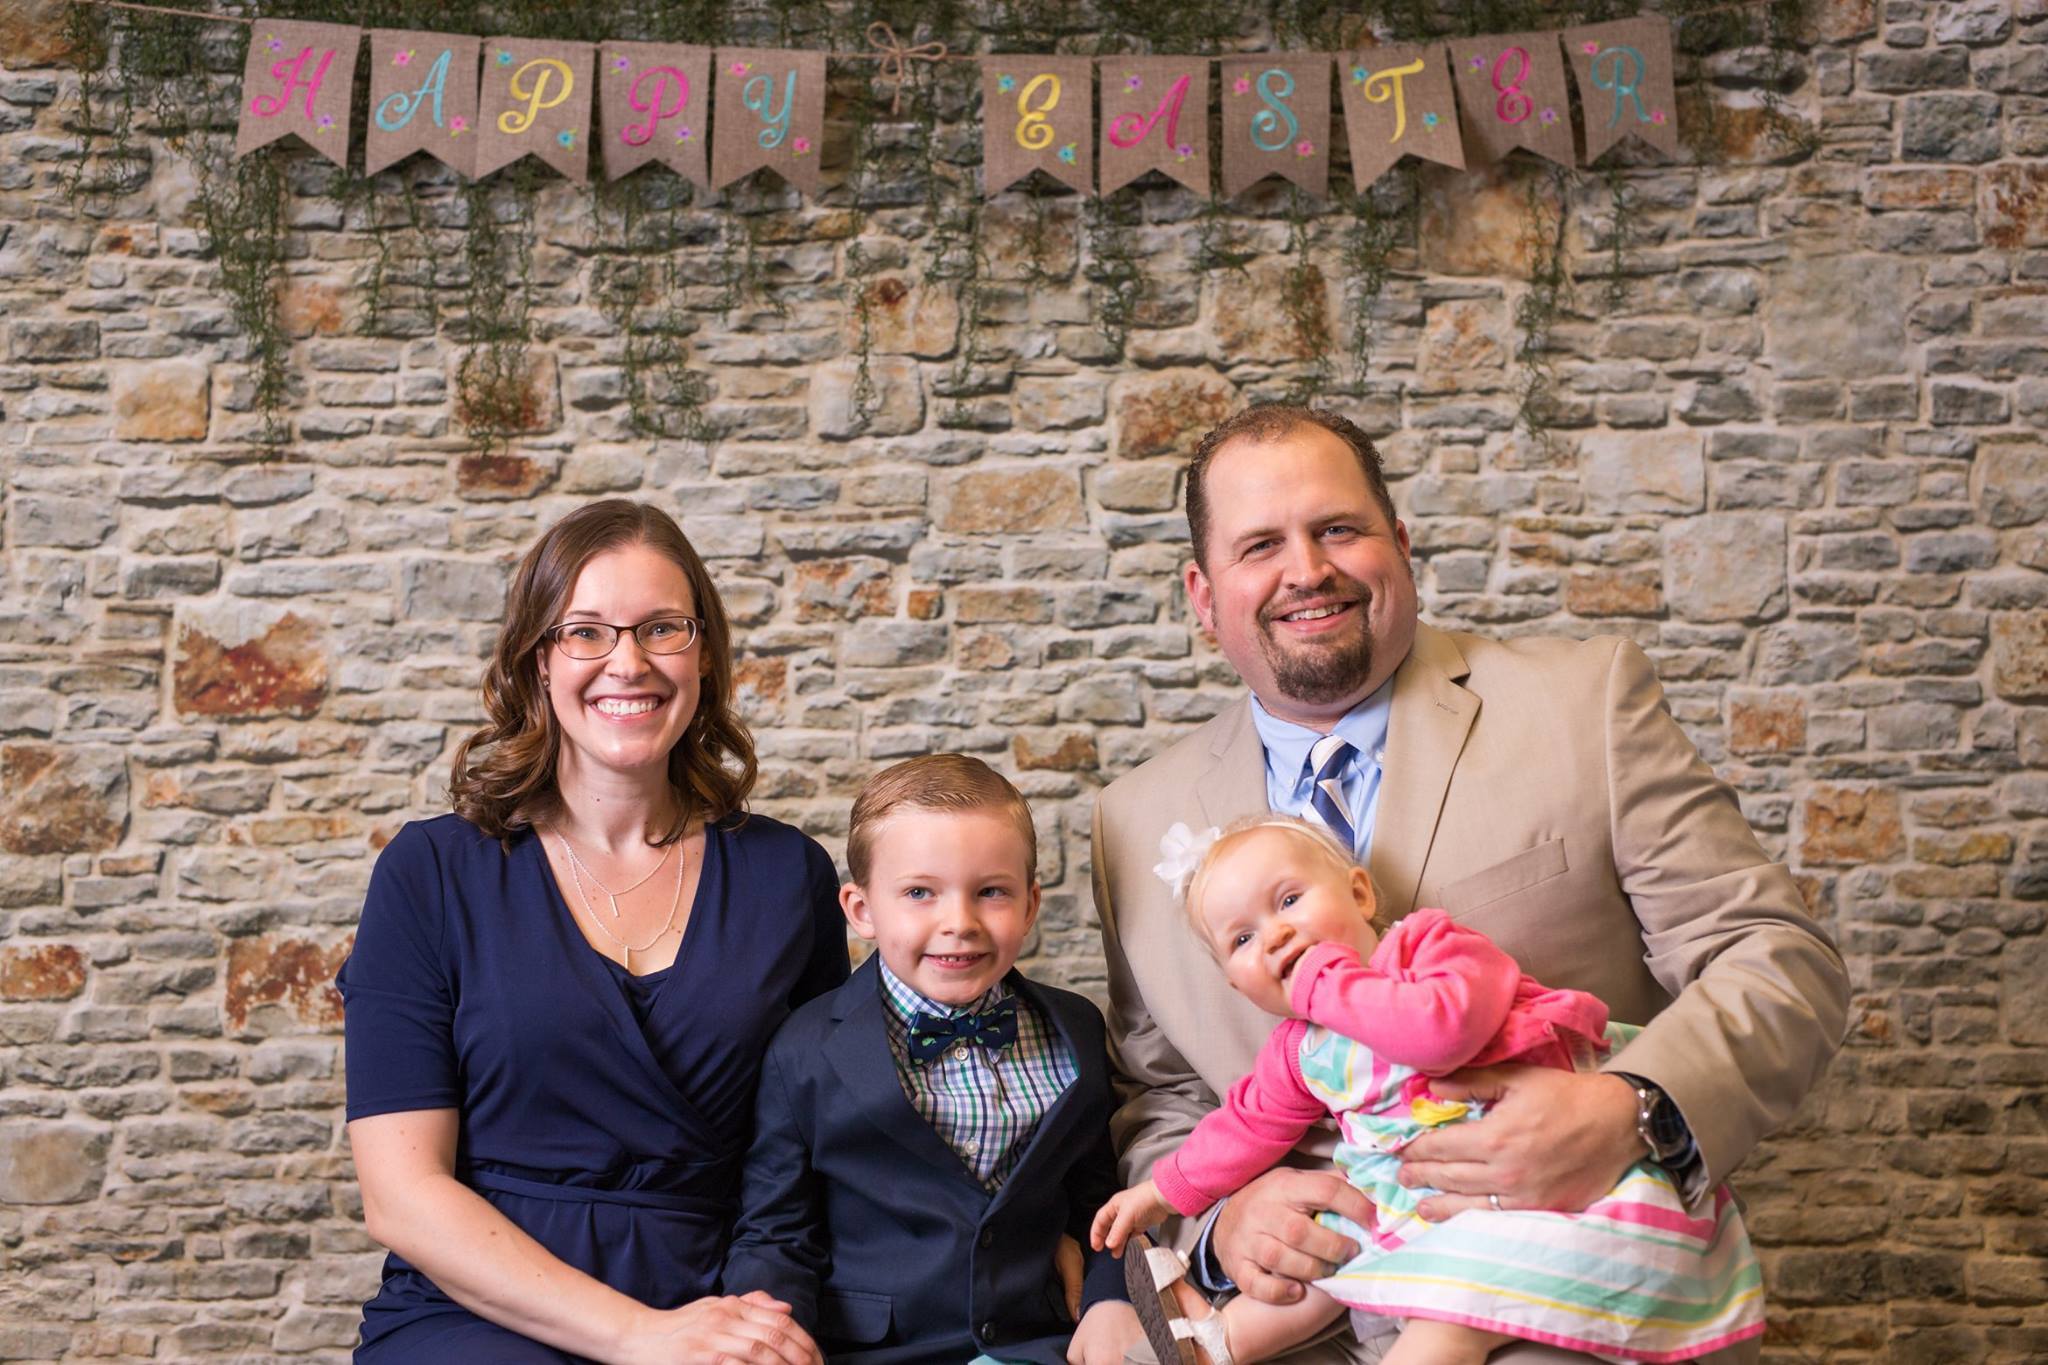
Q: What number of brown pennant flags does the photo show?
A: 11